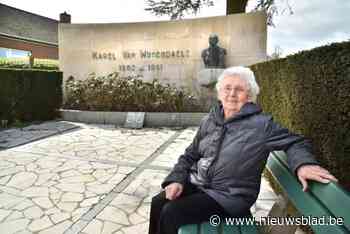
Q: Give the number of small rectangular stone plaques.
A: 1